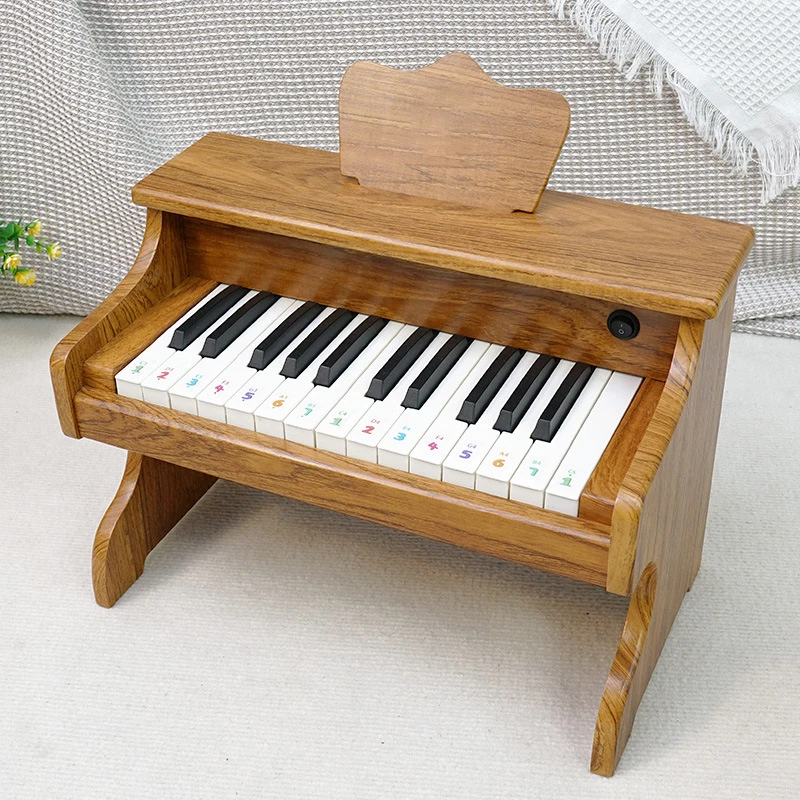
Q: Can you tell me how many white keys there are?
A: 15